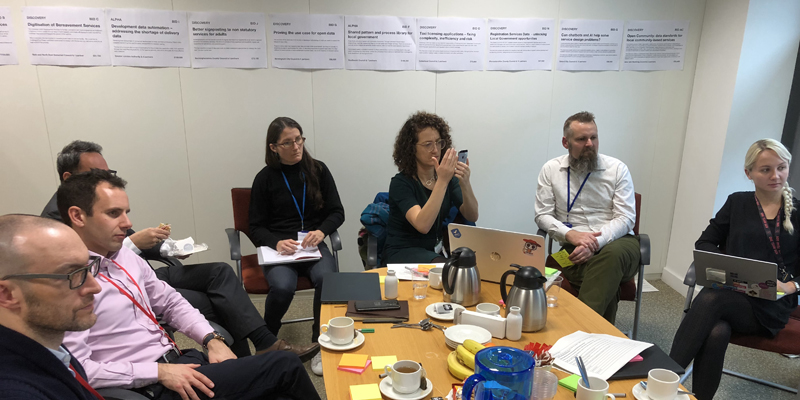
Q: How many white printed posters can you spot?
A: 10